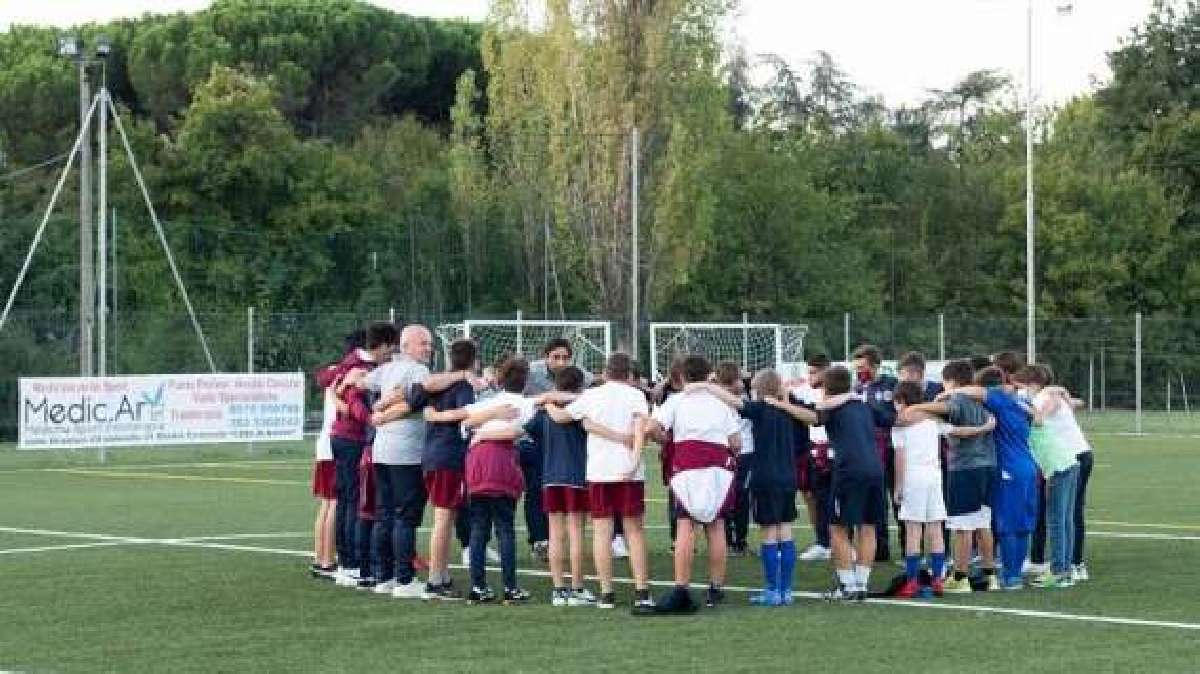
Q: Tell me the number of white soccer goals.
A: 2